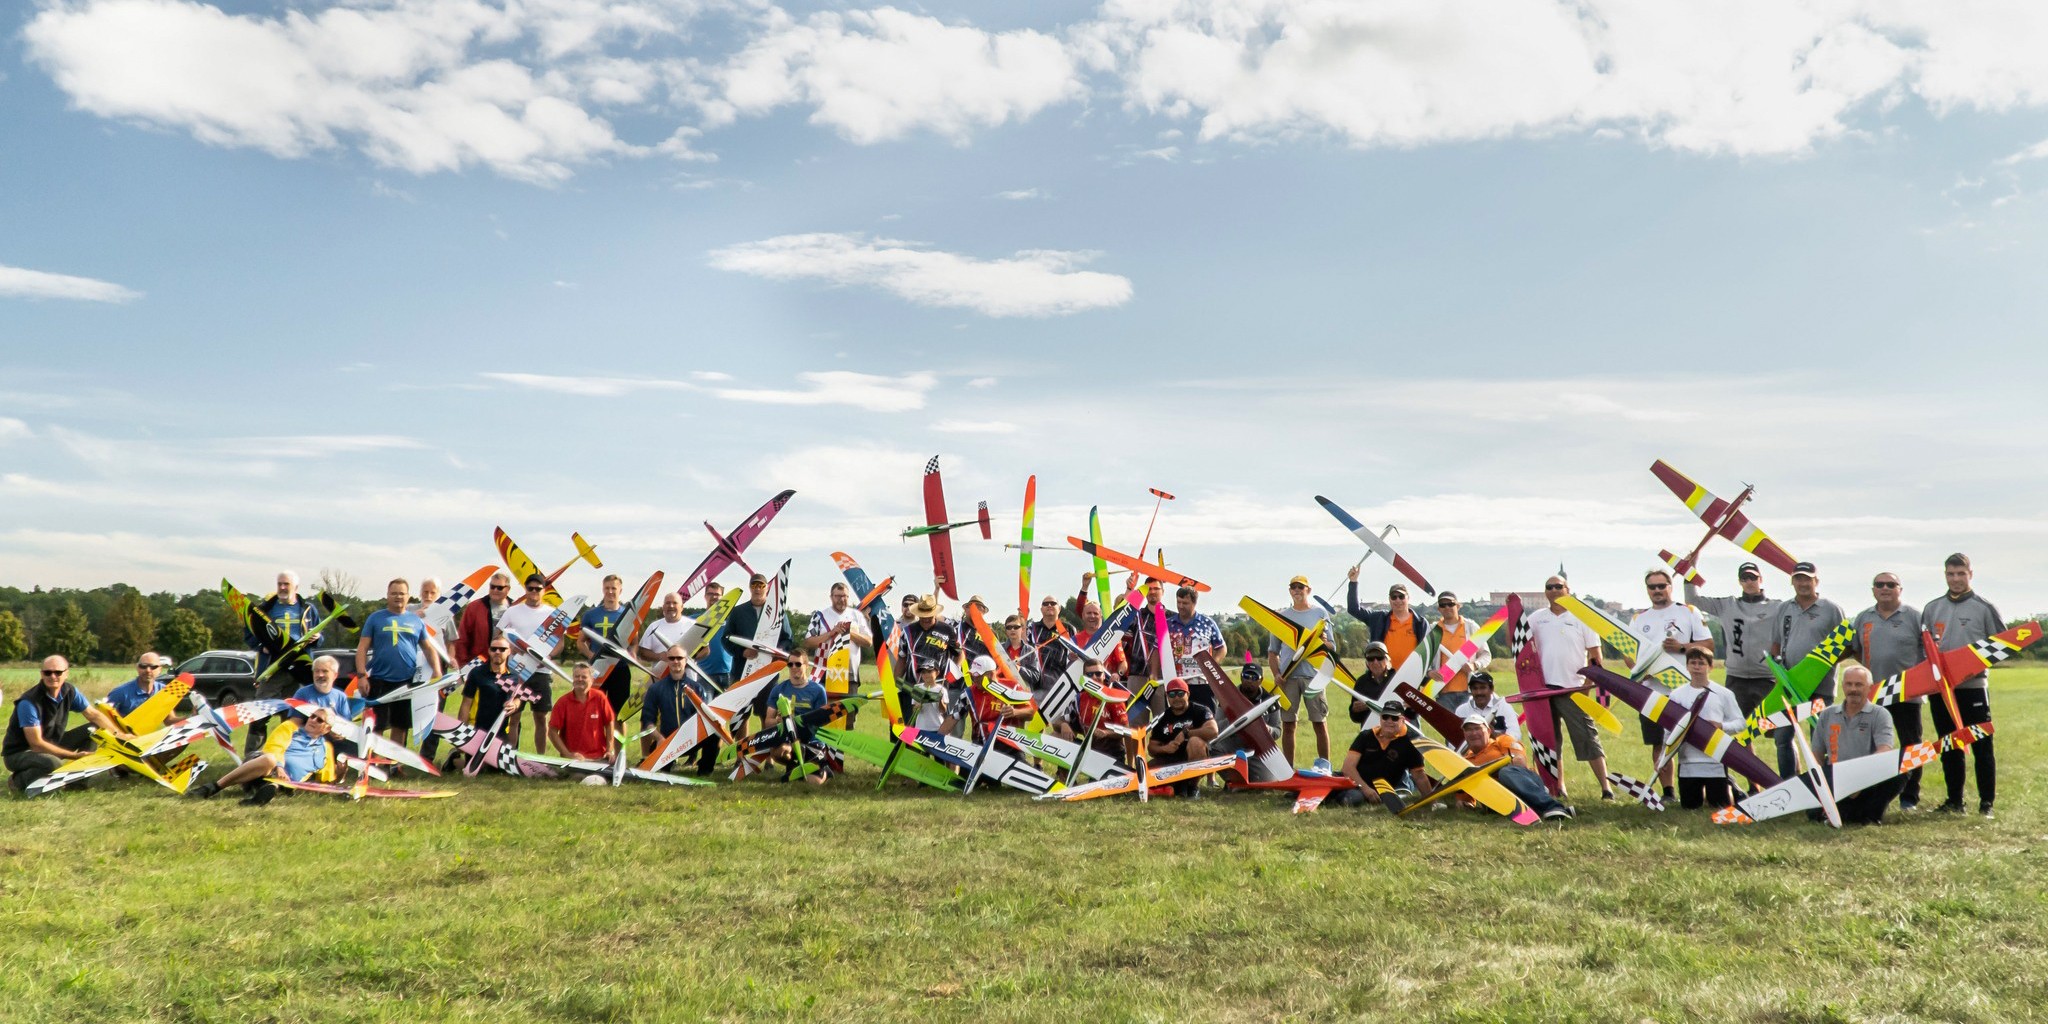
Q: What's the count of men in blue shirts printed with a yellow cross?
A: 4